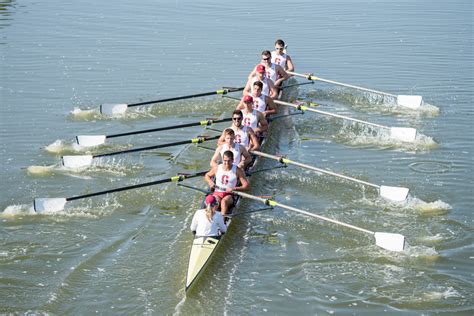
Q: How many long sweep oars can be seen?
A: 8